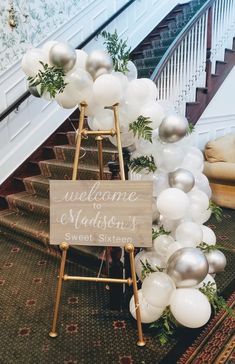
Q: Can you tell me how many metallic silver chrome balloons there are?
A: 6